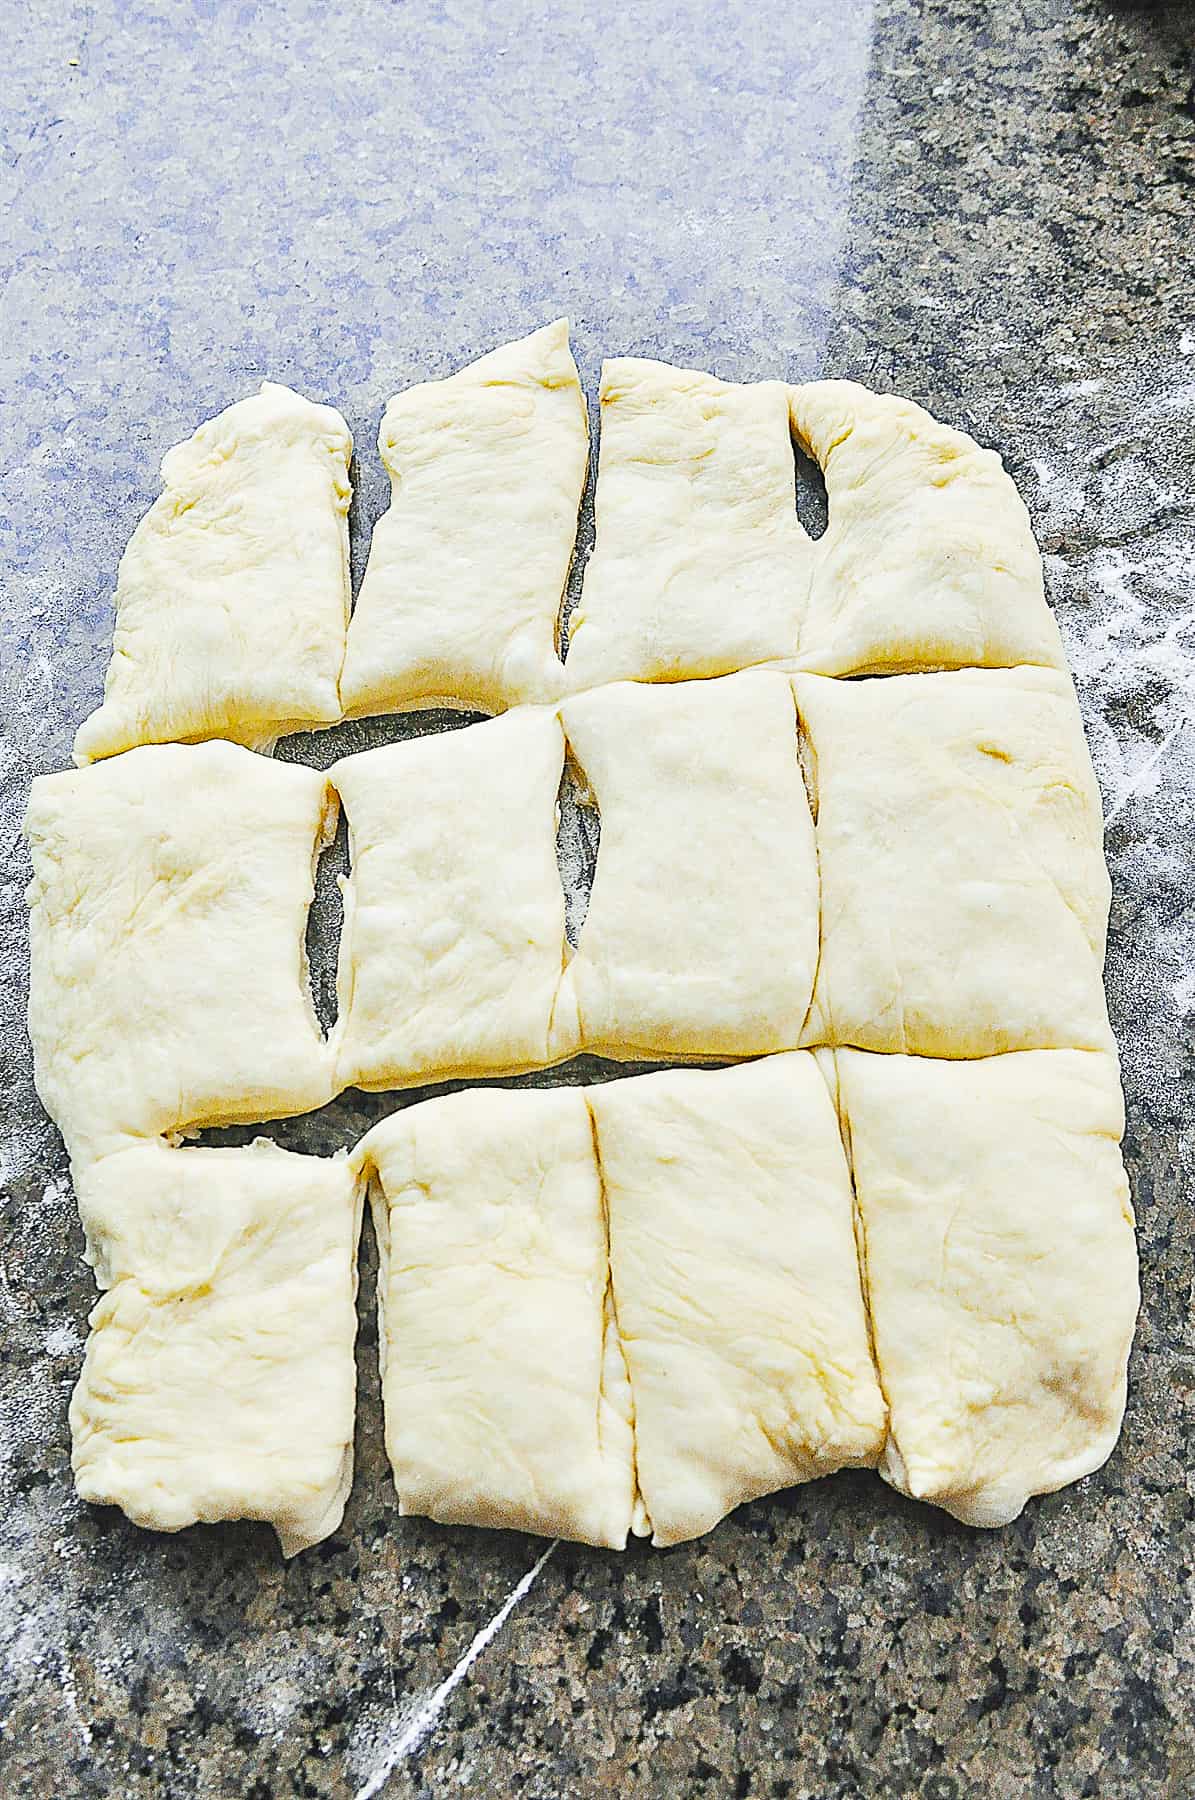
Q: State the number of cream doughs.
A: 12